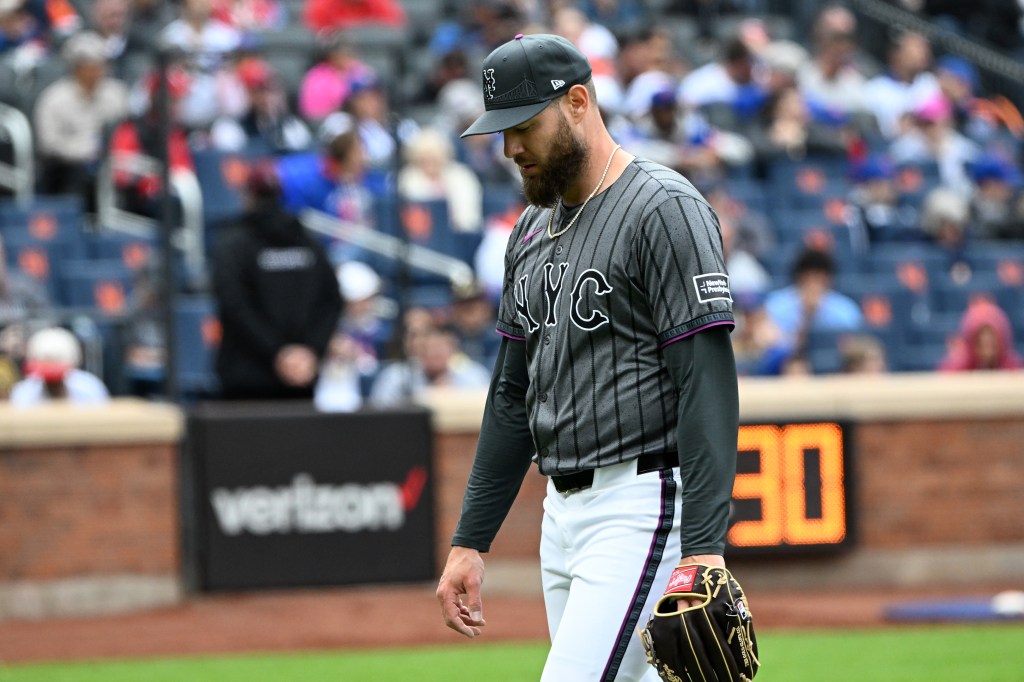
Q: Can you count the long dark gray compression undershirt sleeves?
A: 2